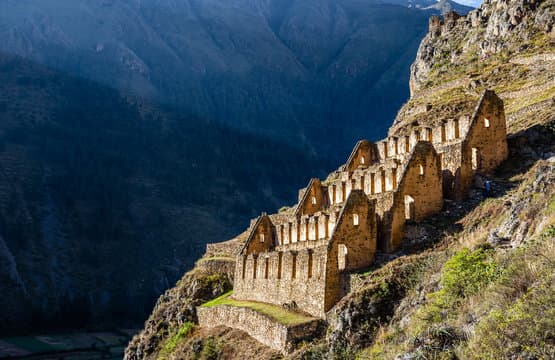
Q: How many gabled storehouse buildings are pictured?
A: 3